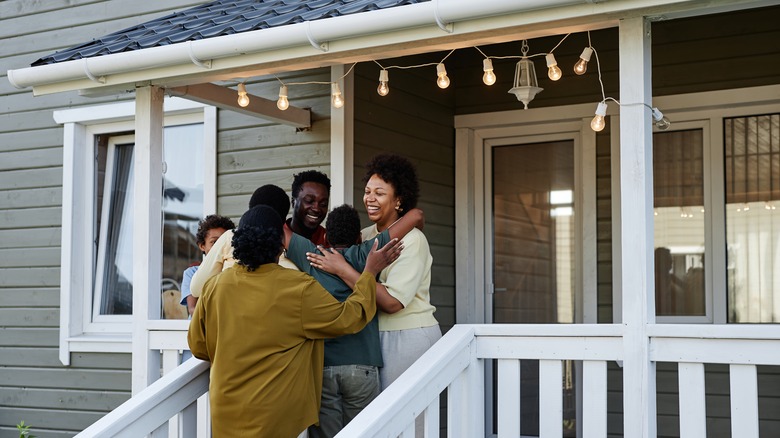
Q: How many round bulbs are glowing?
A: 9